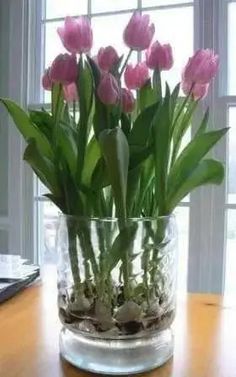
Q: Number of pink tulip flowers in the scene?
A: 12